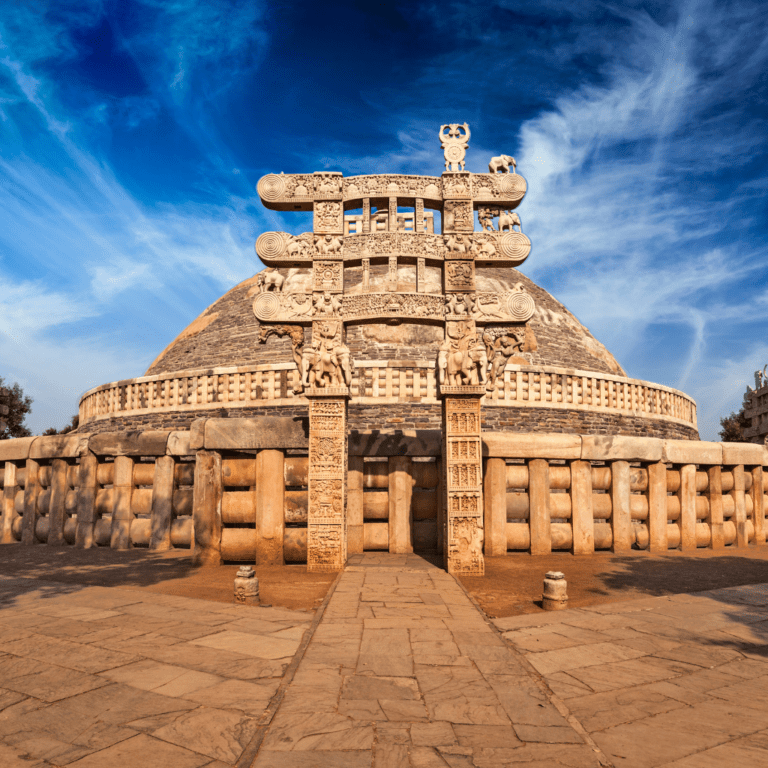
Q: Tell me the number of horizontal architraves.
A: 3